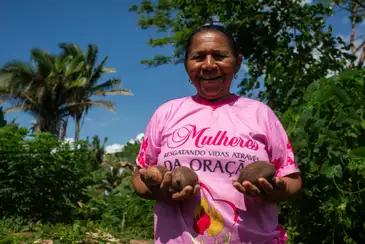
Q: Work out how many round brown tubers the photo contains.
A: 3